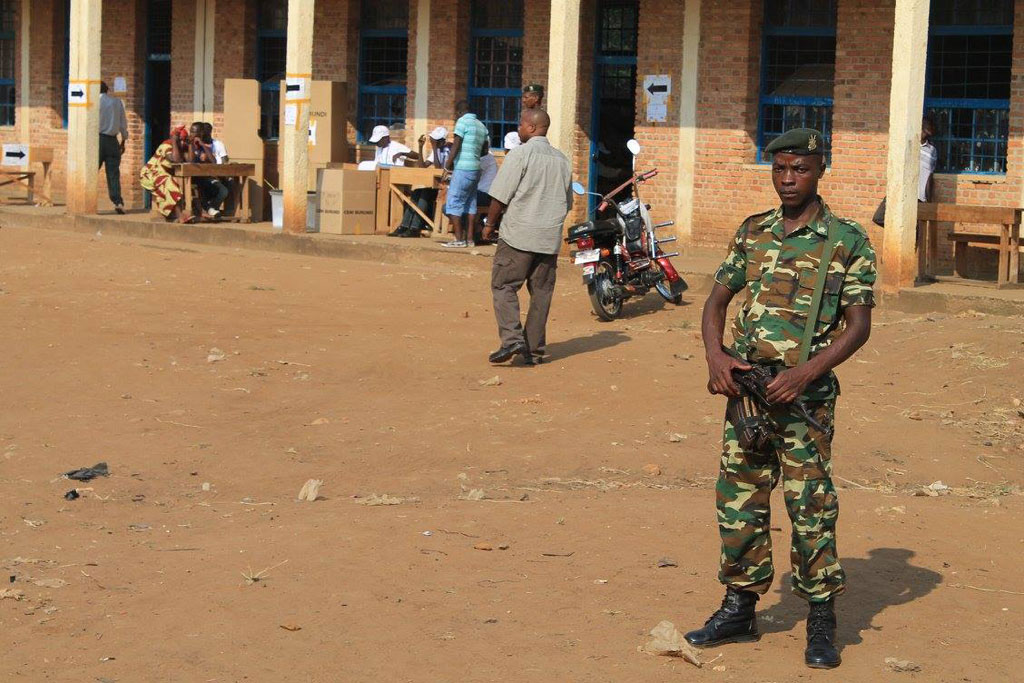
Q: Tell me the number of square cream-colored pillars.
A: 4